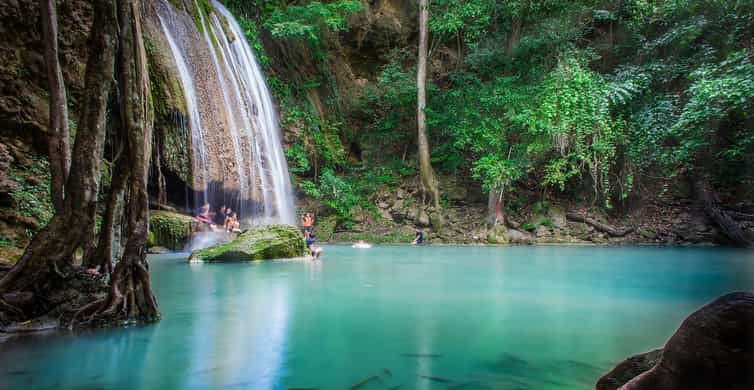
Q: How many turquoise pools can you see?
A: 1